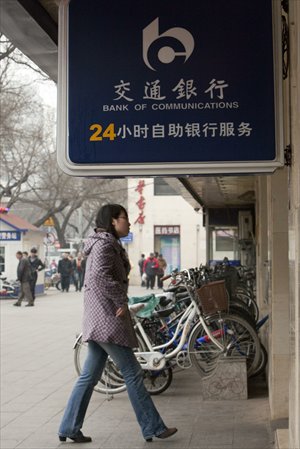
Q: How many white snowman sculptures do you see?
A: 0